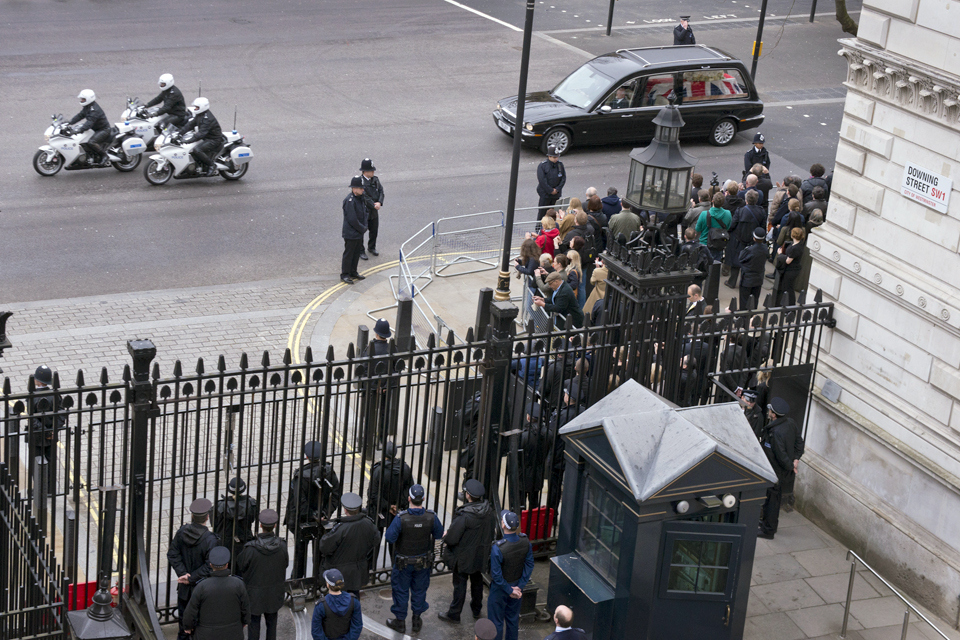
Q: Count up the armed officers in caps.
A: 3